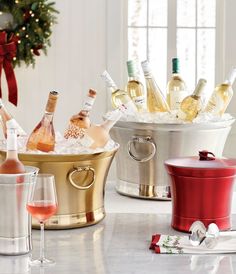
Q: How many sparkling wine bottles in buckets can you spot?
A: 11